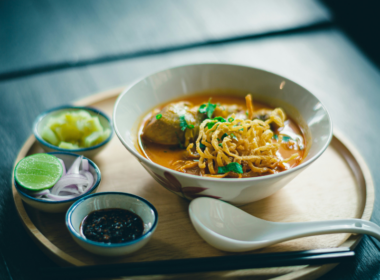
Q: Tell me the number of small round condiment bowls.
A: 3